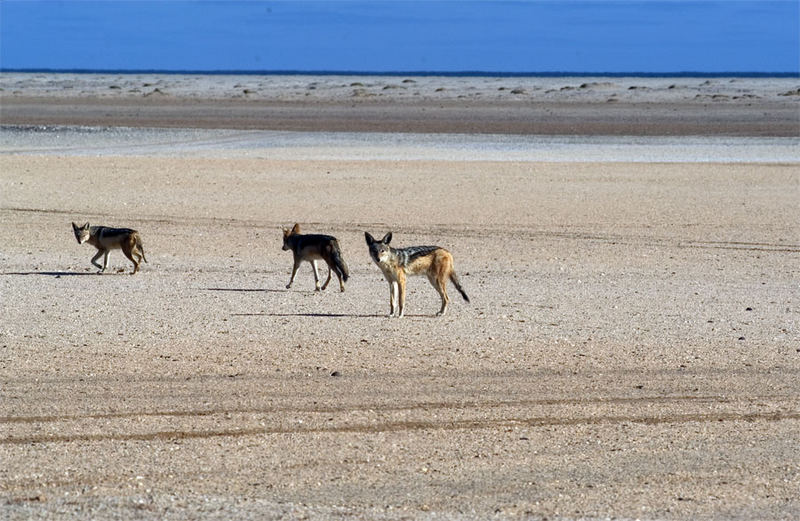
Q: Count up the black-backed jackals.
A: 3